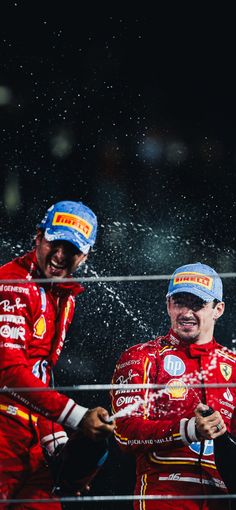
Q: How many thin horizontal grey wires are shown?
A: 3